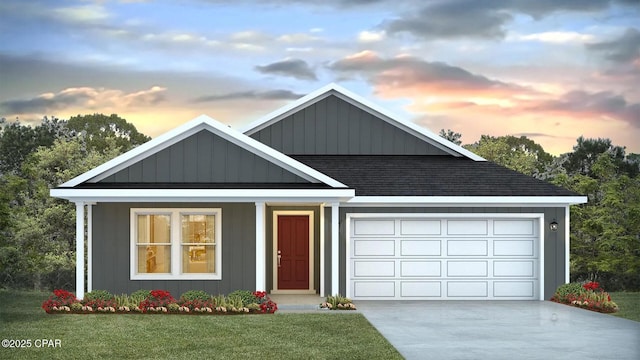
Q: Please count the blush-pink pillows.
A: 0